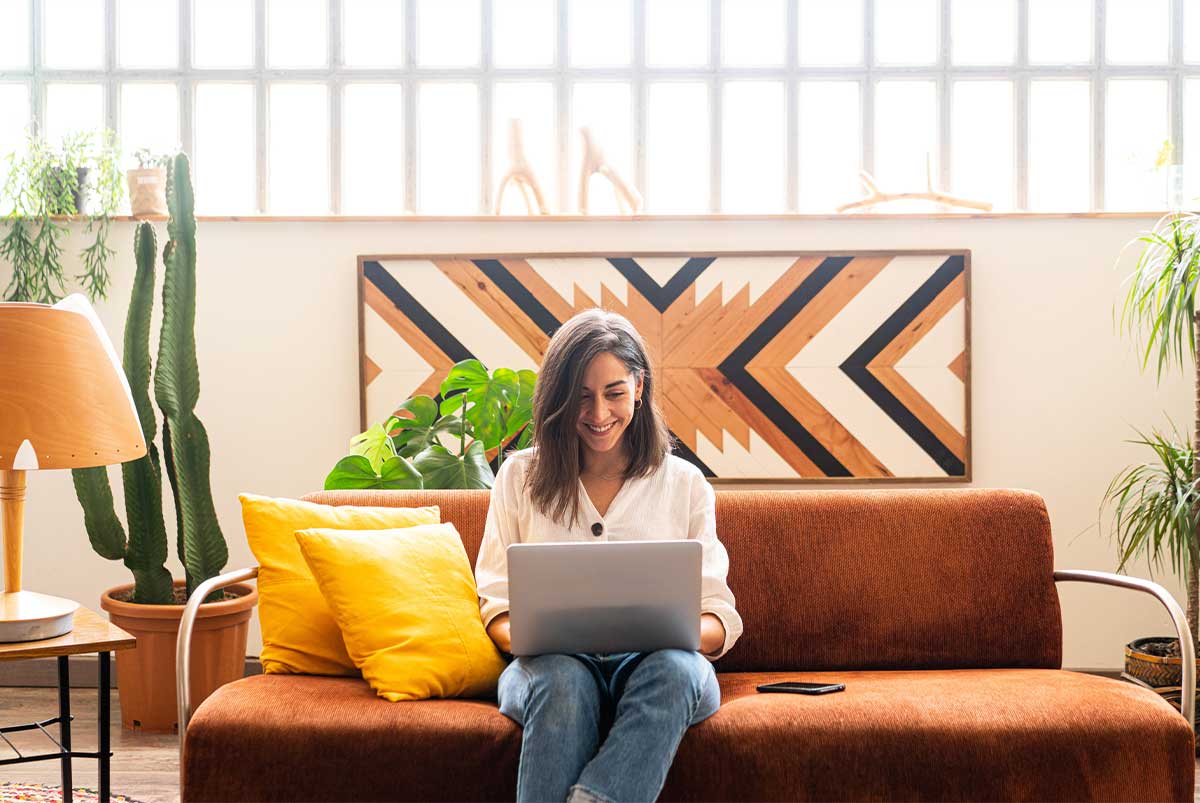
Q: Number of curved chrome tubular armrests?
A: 2